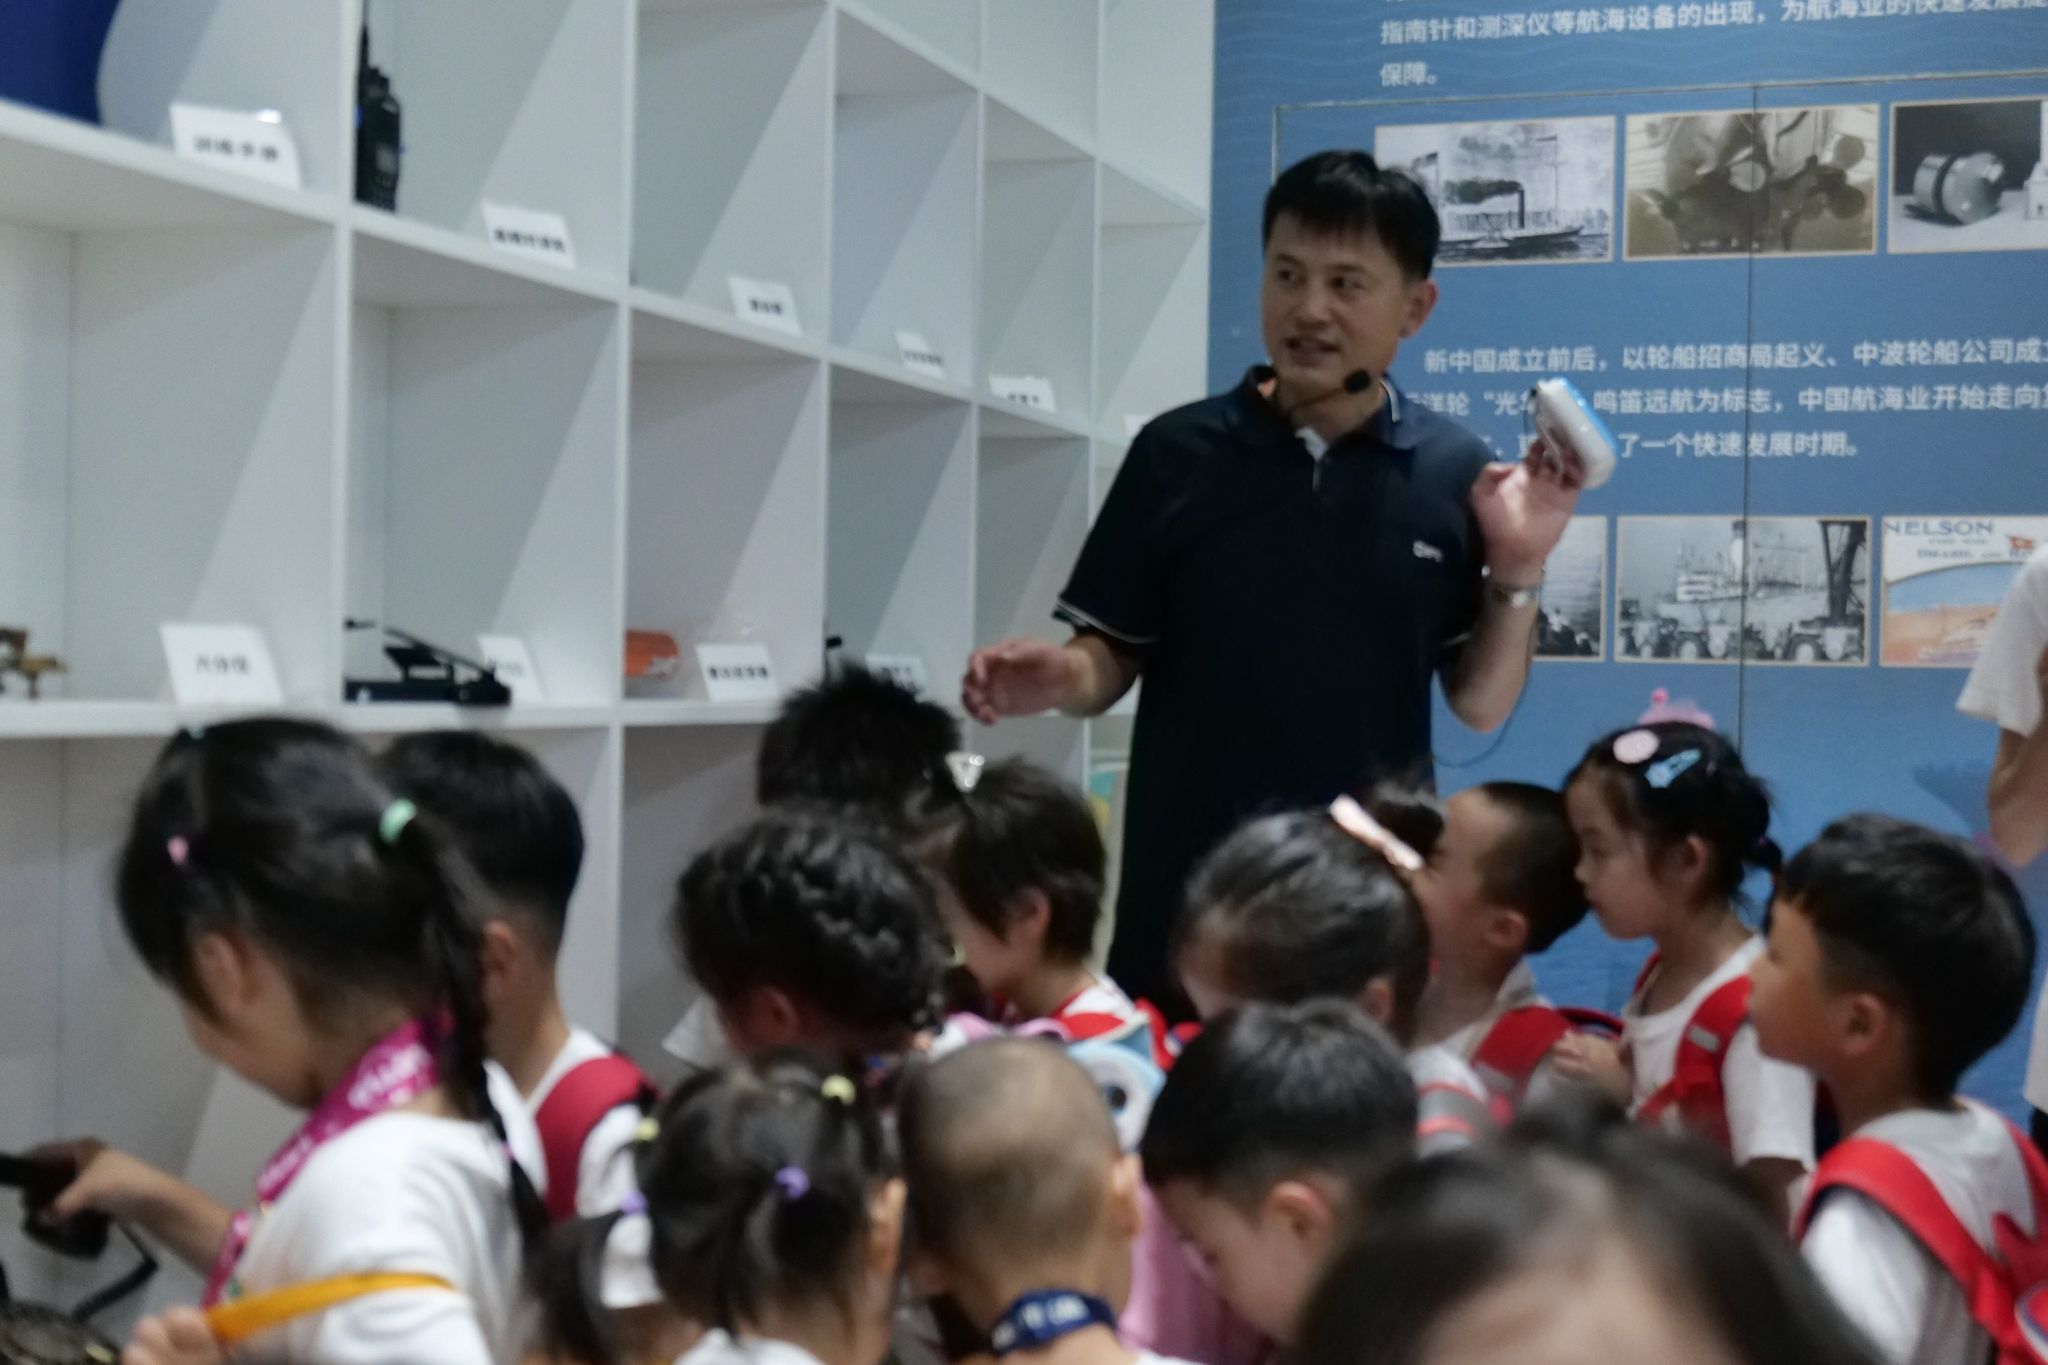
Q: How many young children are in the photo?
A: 13